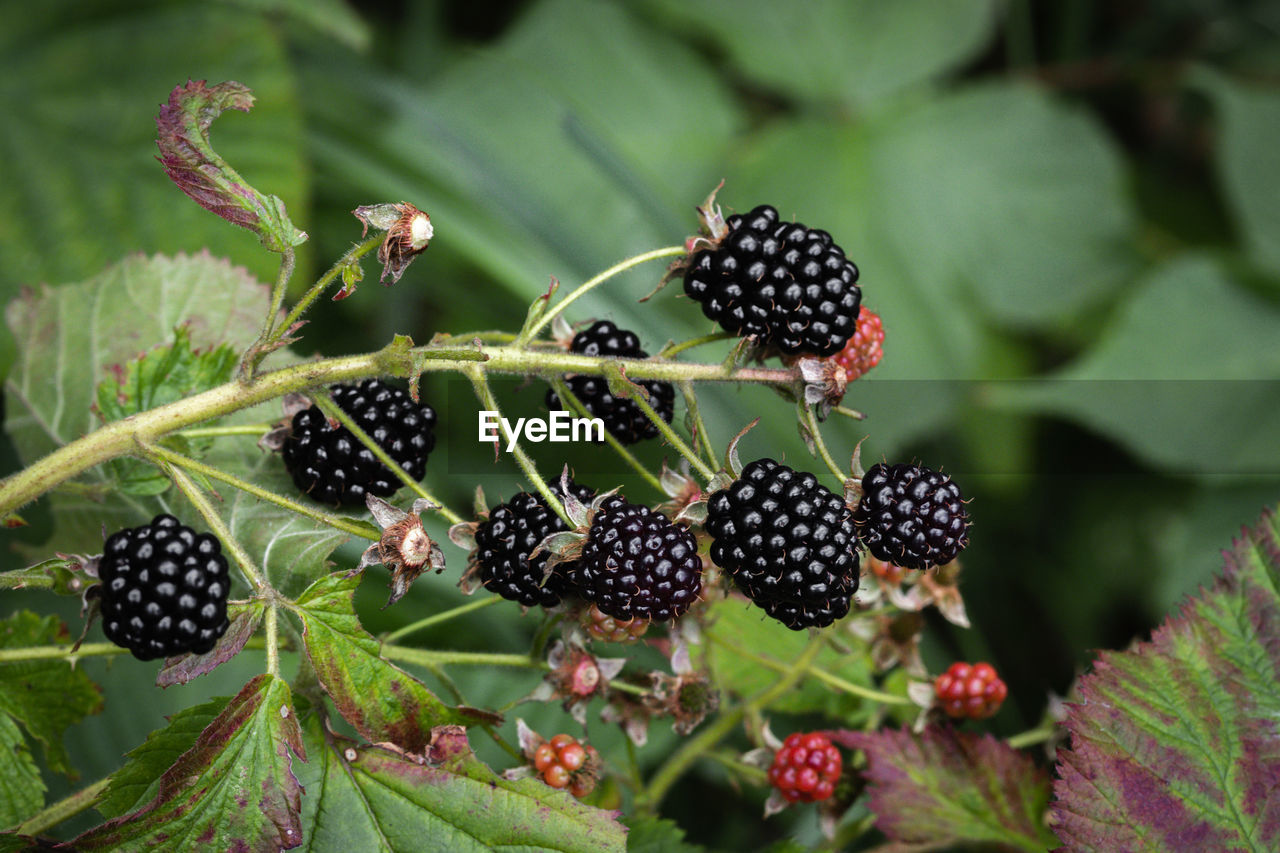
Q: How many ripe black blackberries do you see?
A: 8